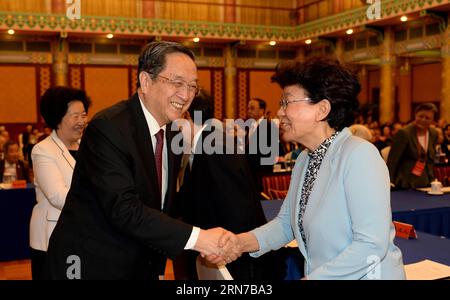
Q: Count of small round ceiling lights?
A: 7